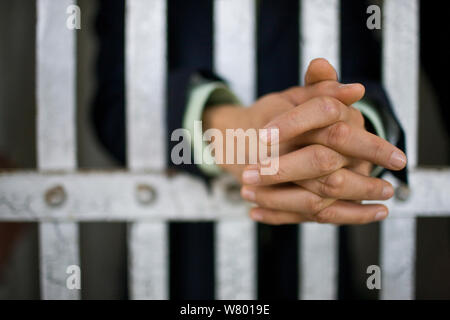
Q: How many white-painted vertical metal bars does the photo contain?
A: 5